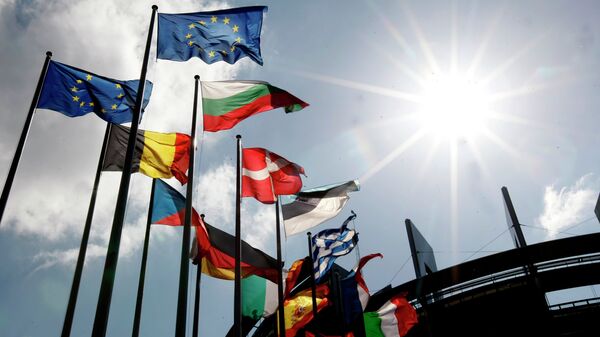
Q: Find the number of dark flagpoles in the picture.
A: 9